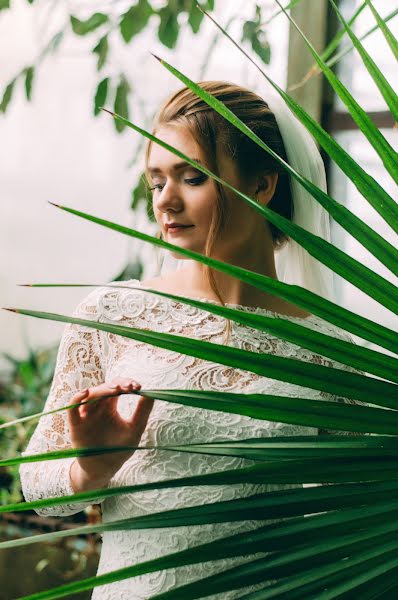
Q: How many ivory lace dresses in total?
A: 1